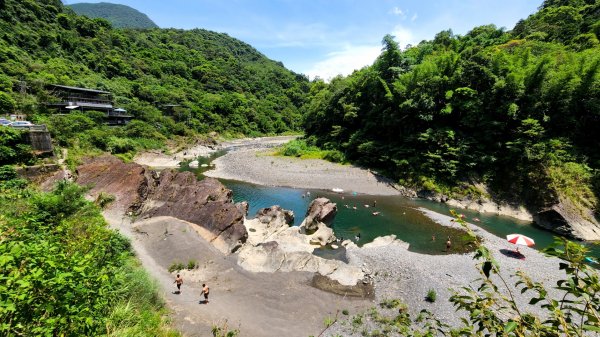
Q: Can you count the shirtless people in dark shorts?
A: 2